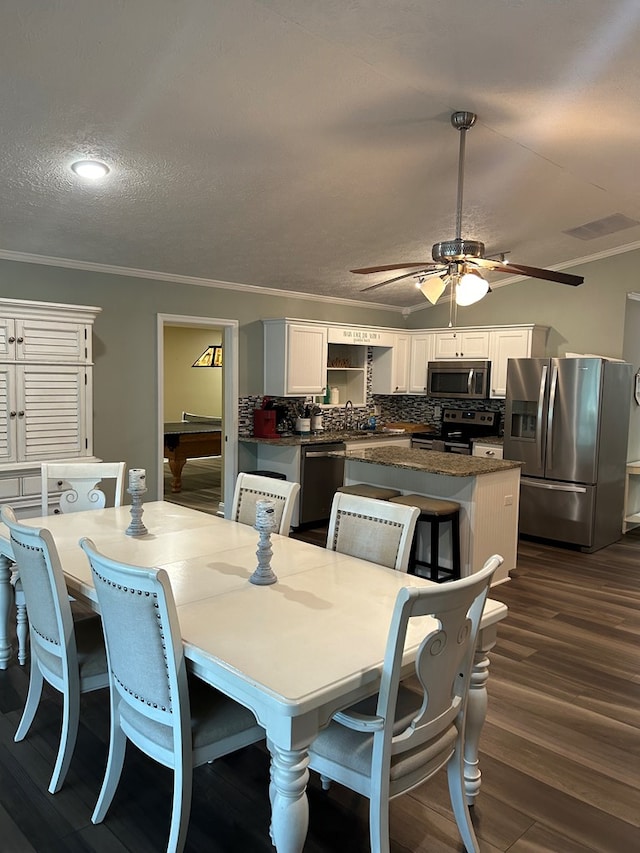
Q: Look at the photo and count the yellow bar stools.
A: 0